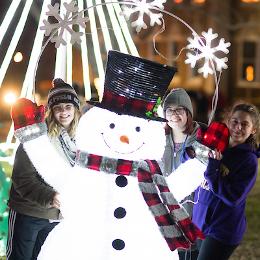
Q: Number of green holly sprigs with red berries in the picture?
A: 1